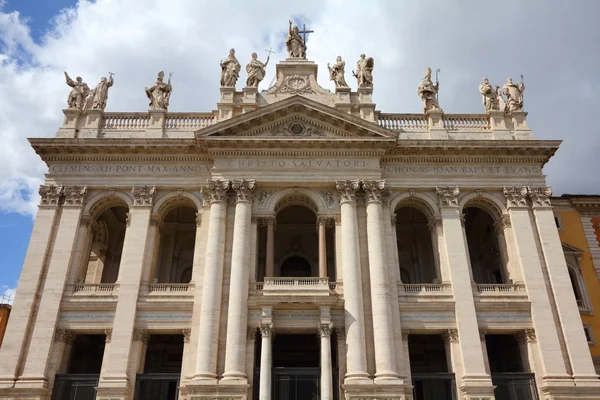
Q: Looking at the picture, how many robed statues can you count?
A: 11